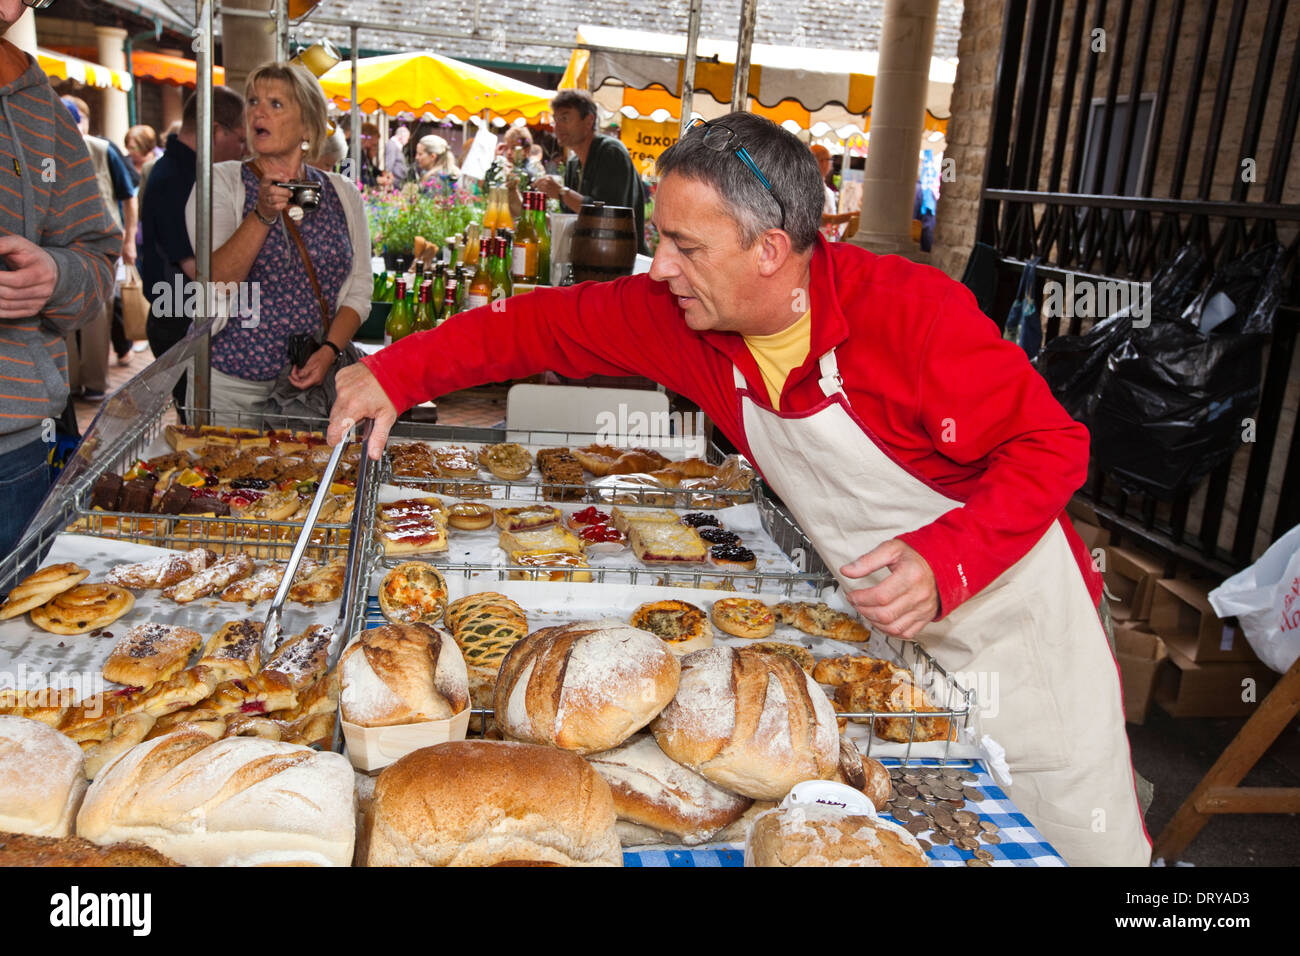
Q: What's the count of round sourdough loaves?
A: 2